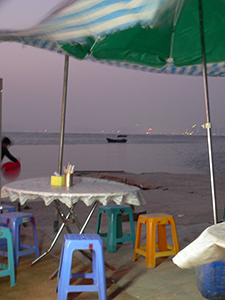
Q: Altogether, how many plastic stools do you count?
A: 6